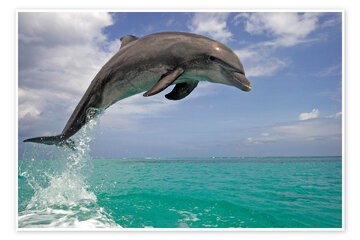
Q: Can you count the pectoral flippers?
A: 2